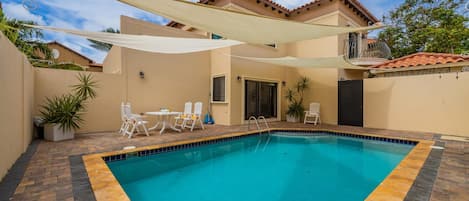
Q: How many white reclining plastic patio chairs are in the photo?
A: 5